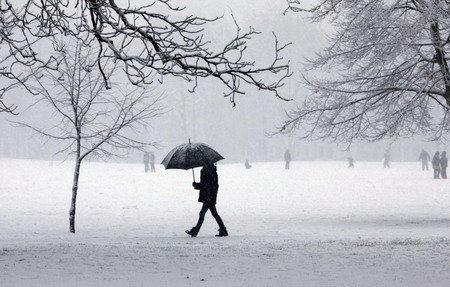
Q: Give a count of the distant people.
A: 9